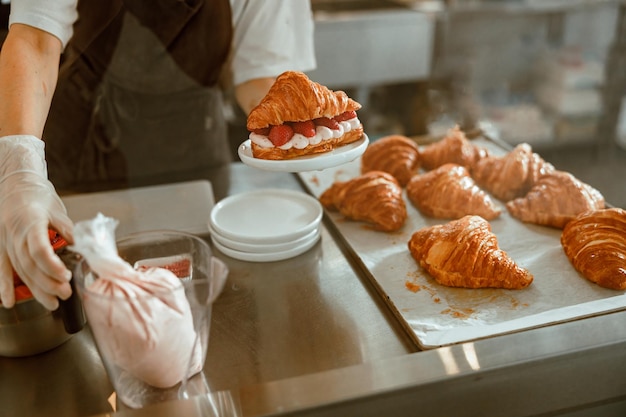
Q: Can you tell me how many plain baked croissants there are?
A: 8